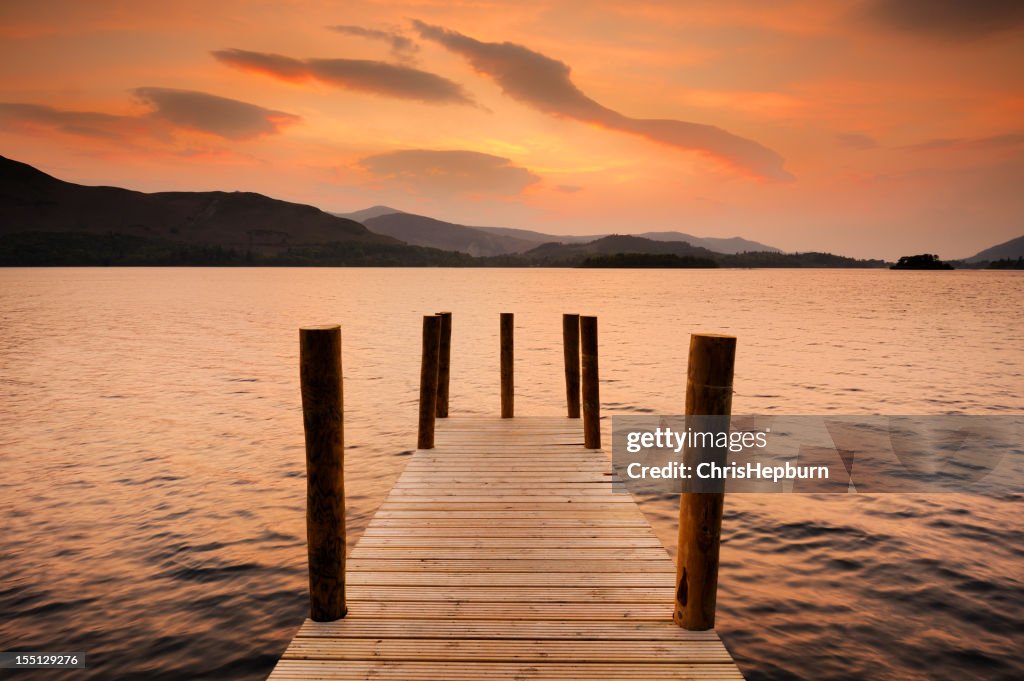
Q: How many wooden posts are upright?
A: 7